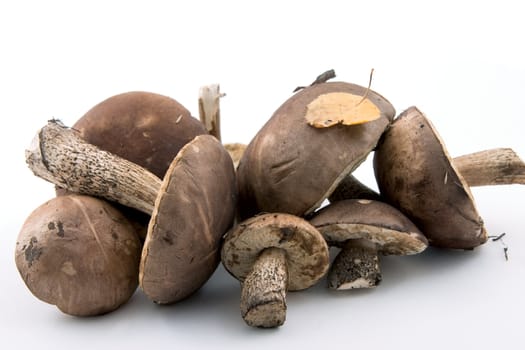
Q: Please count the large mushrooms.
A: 5